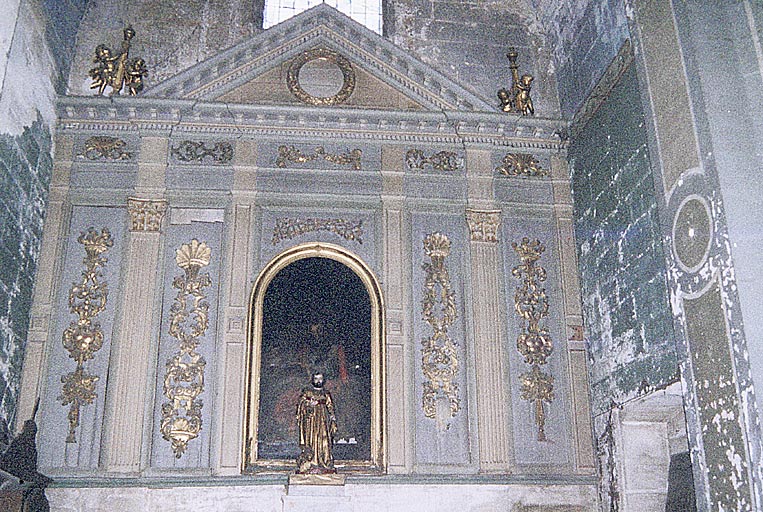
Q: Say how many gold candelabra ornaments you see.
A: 2